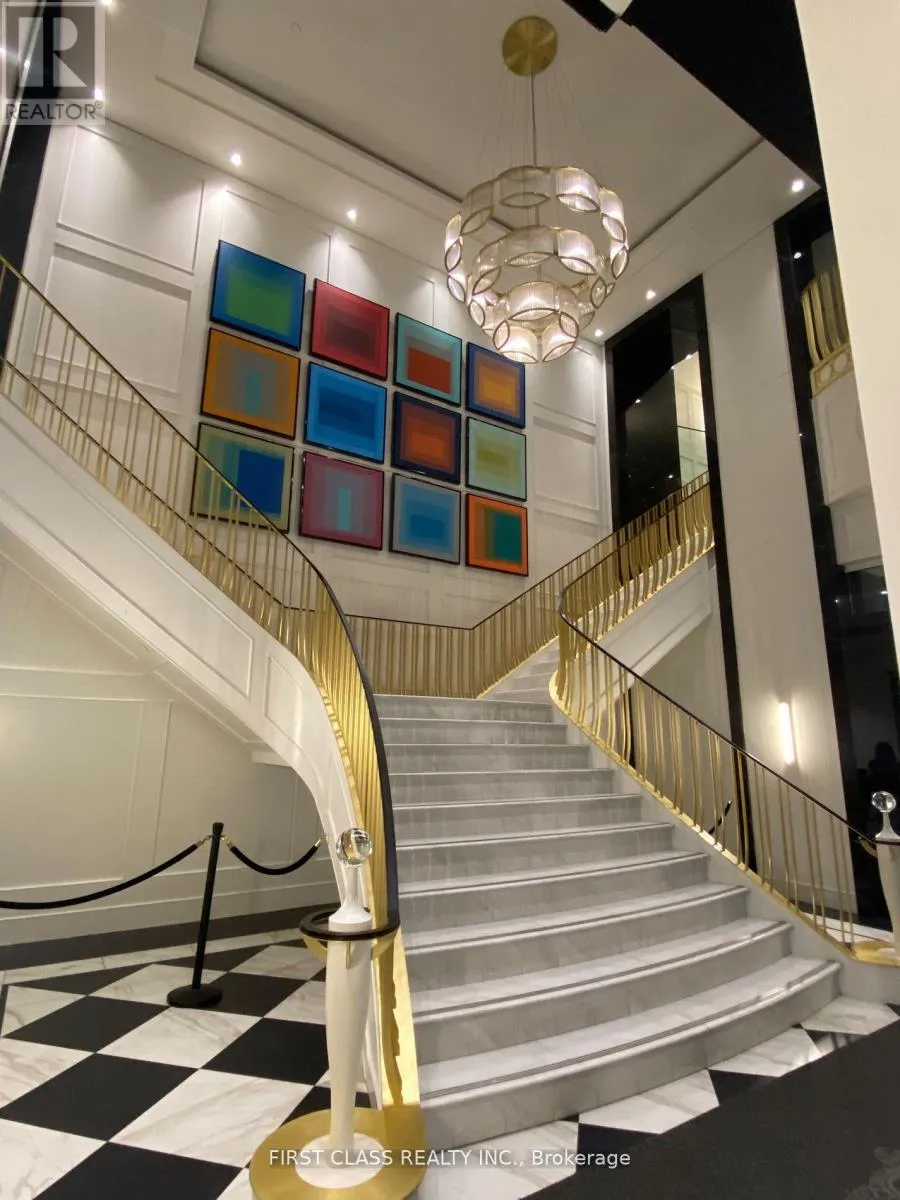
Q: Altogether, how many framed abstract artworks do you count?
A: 12